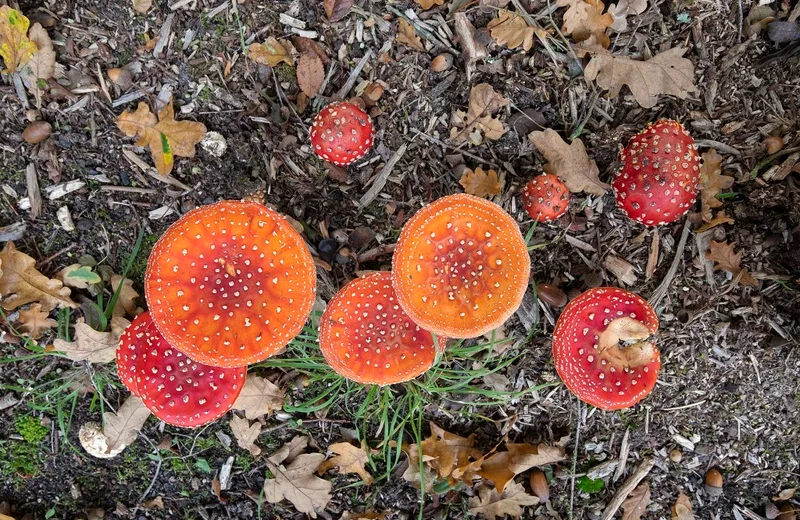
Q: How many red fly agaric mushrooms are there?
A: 8